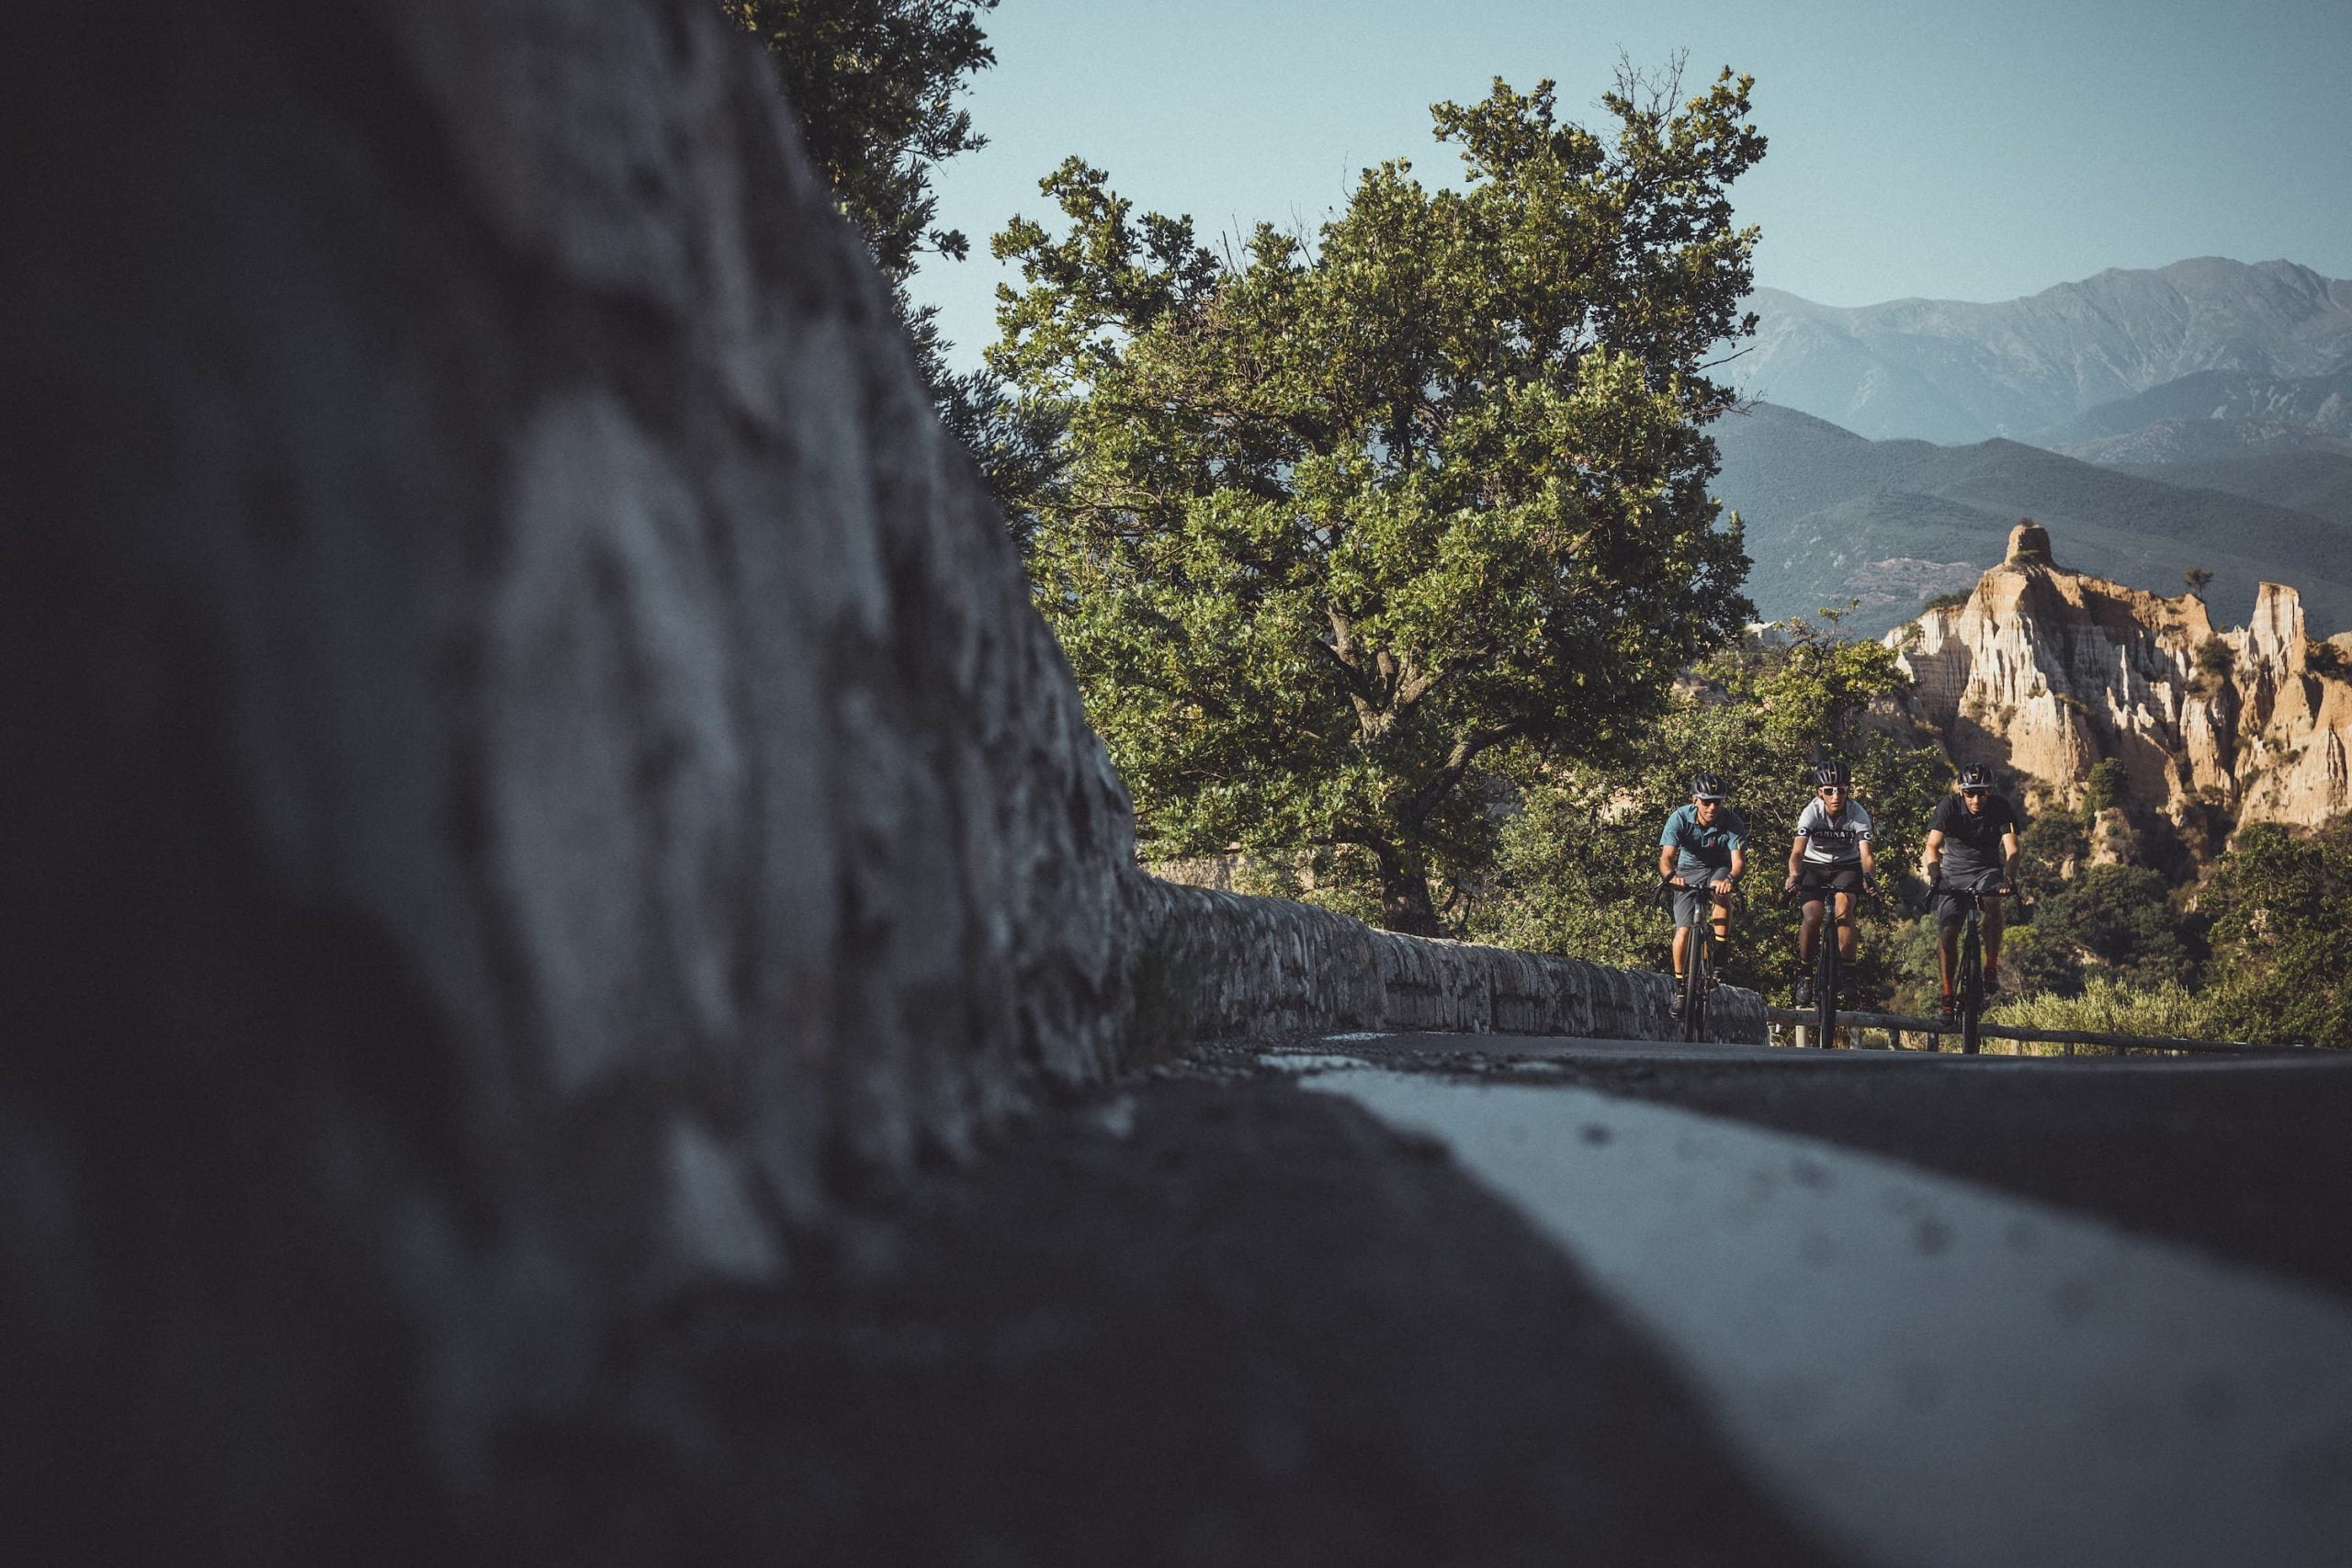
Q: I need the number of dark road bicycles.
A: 3